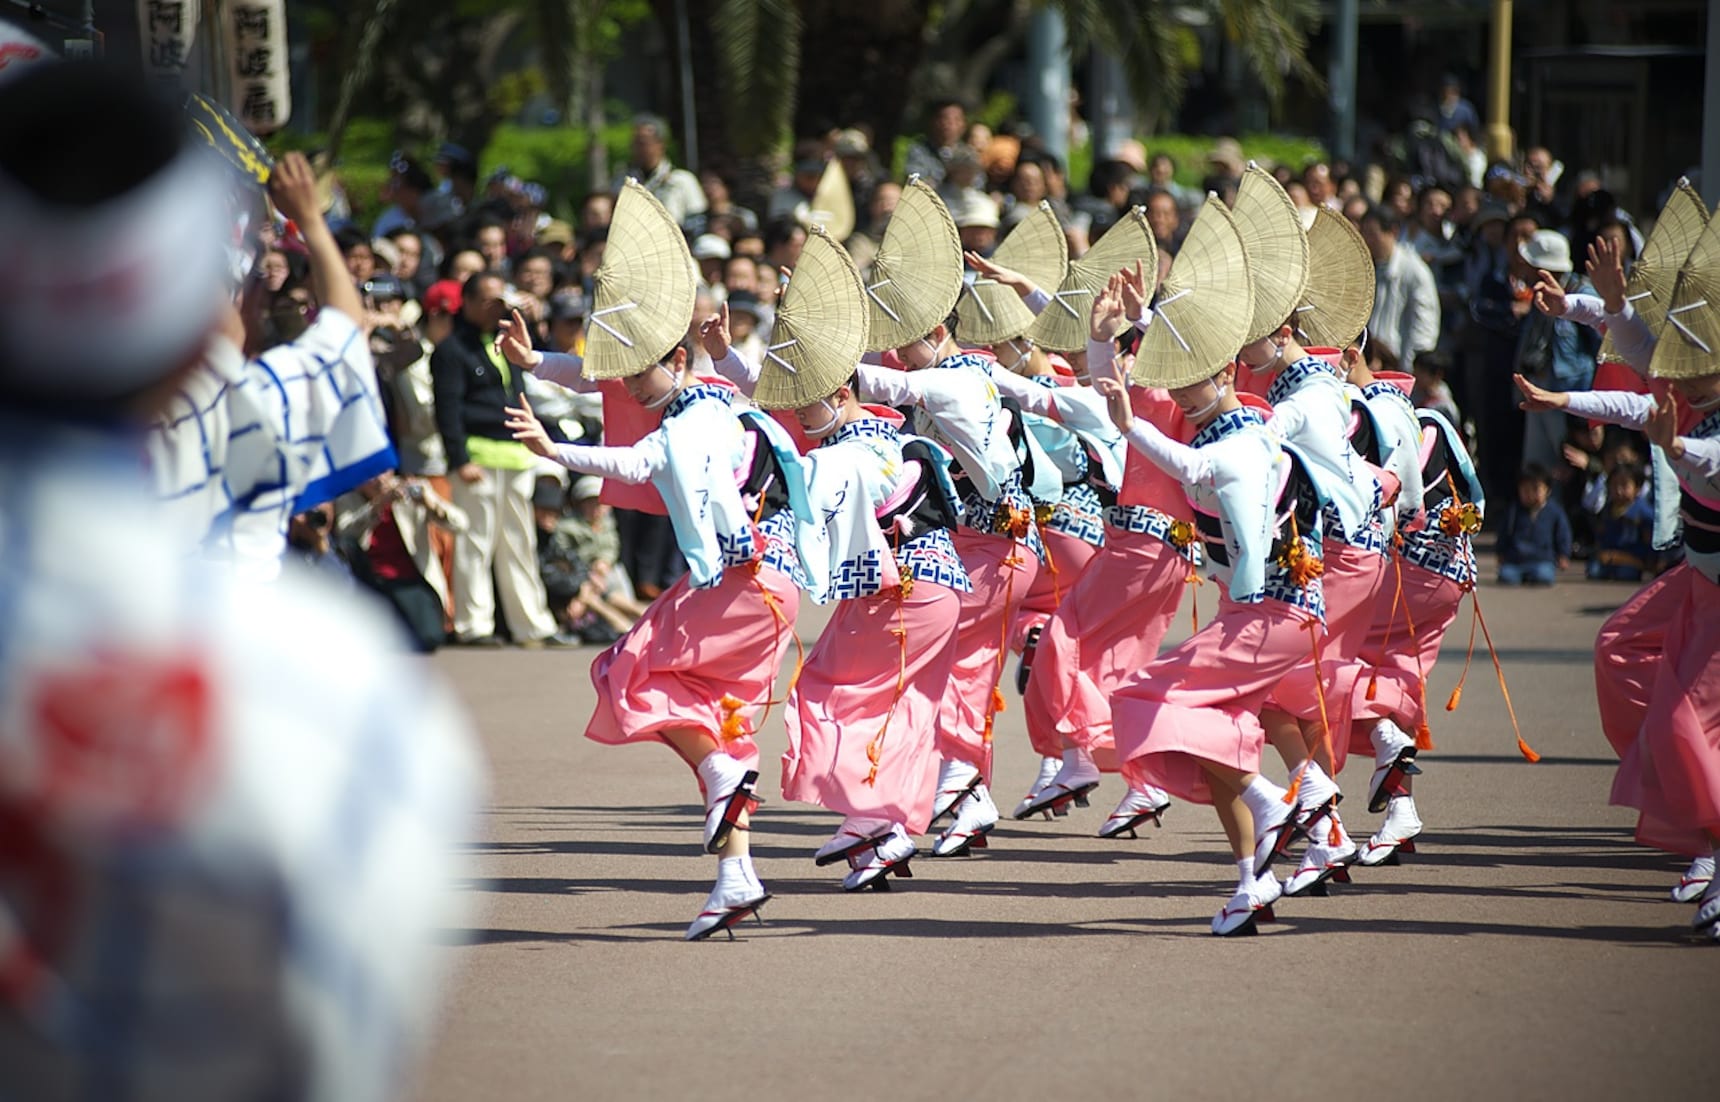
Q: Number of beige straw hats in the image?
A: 11